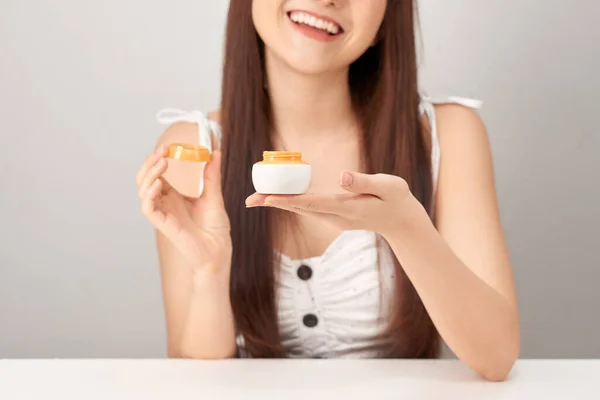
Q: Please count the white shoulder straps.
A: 2